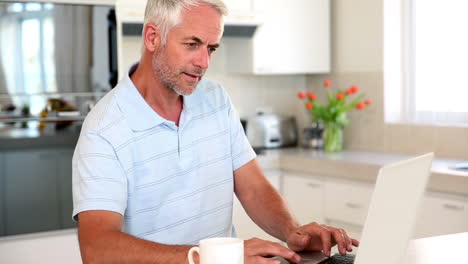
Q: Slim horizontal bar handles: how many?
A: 3